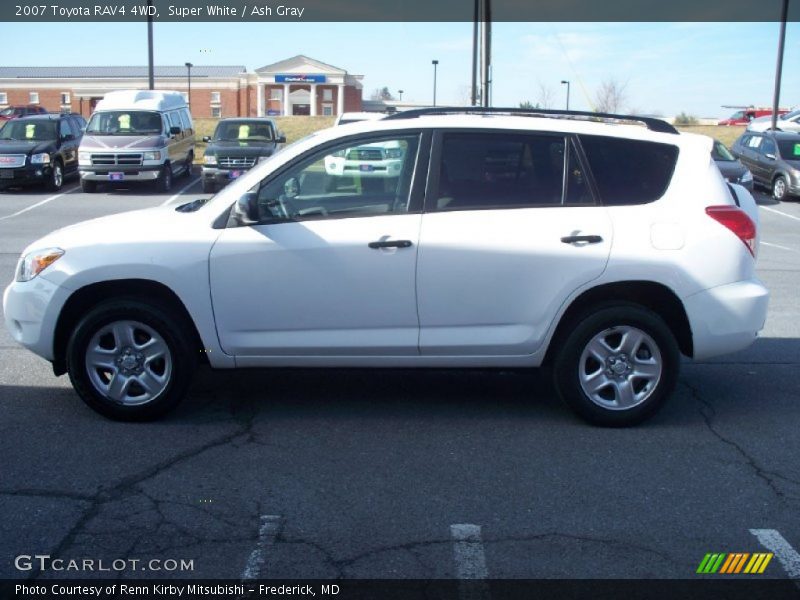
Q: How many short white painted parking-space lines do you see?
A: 3